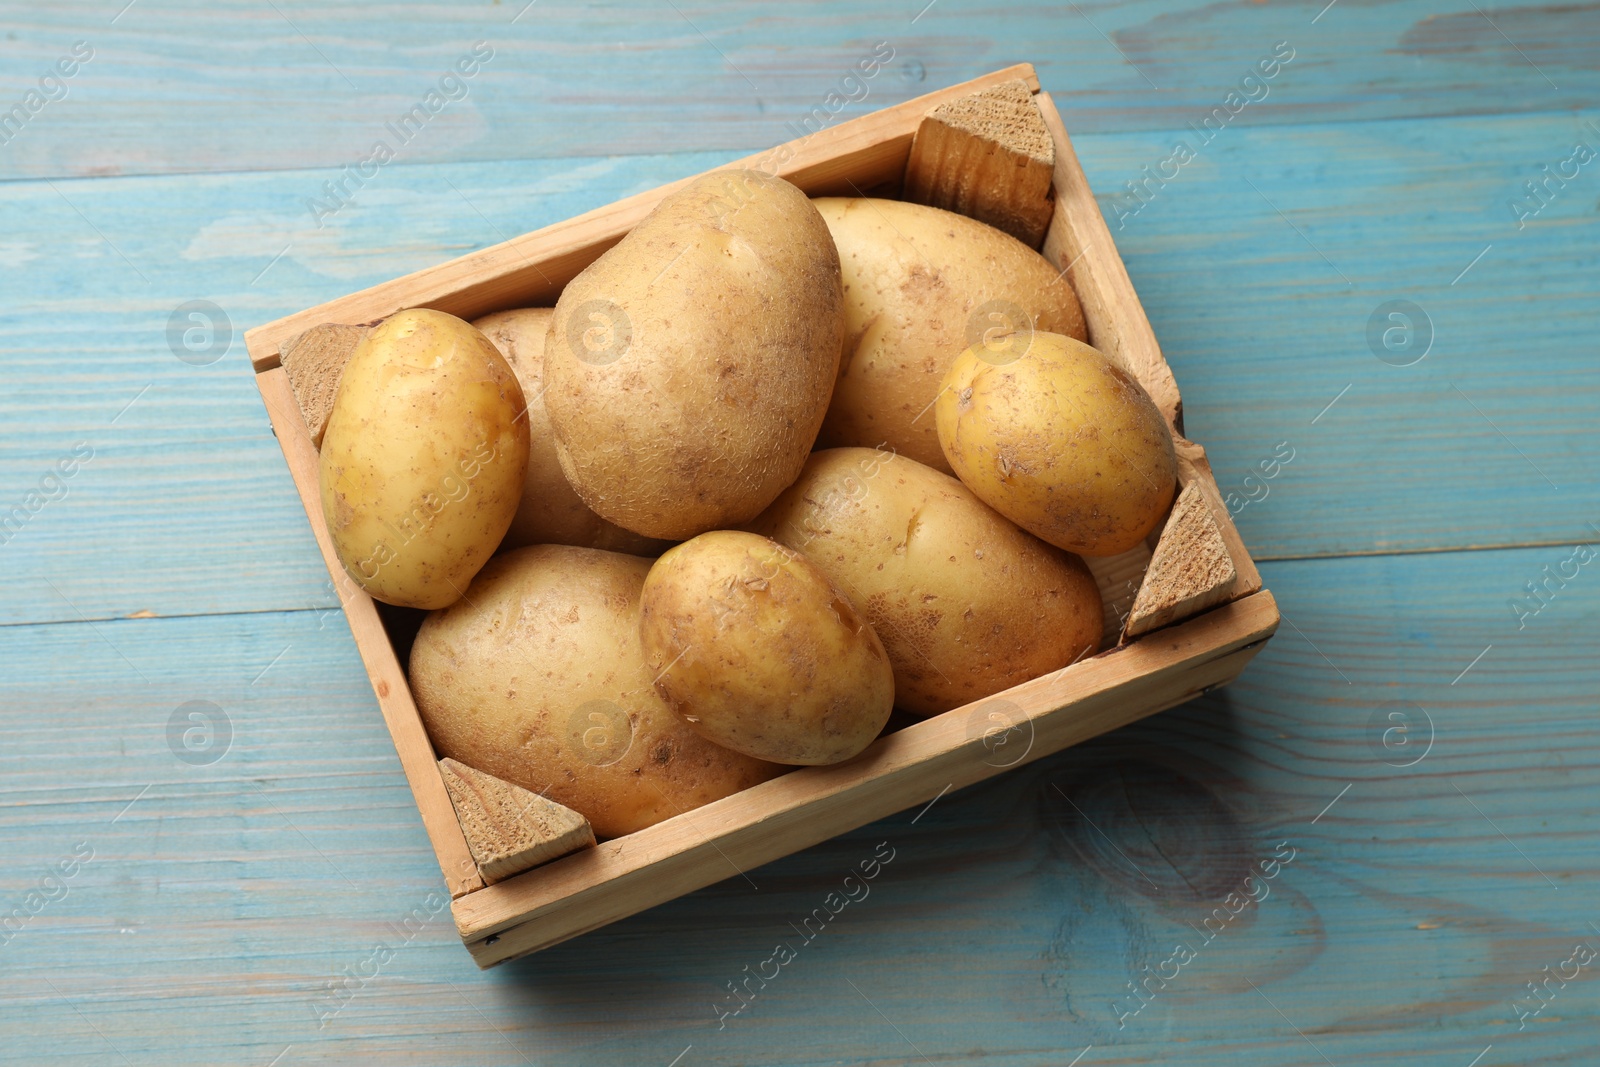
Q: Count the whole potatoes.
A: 8